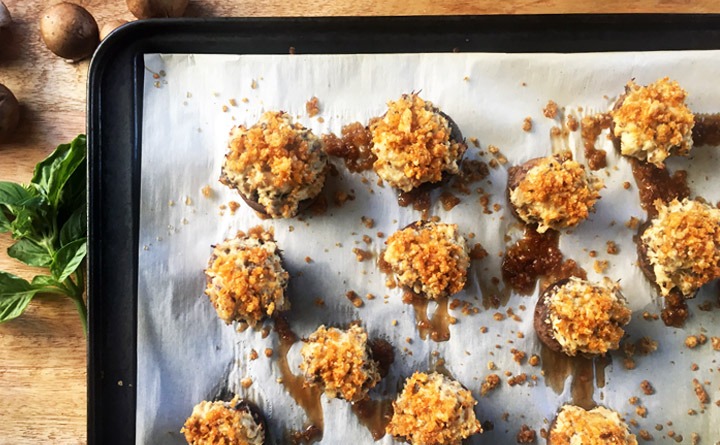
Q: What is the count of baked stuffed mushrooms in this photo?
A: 12